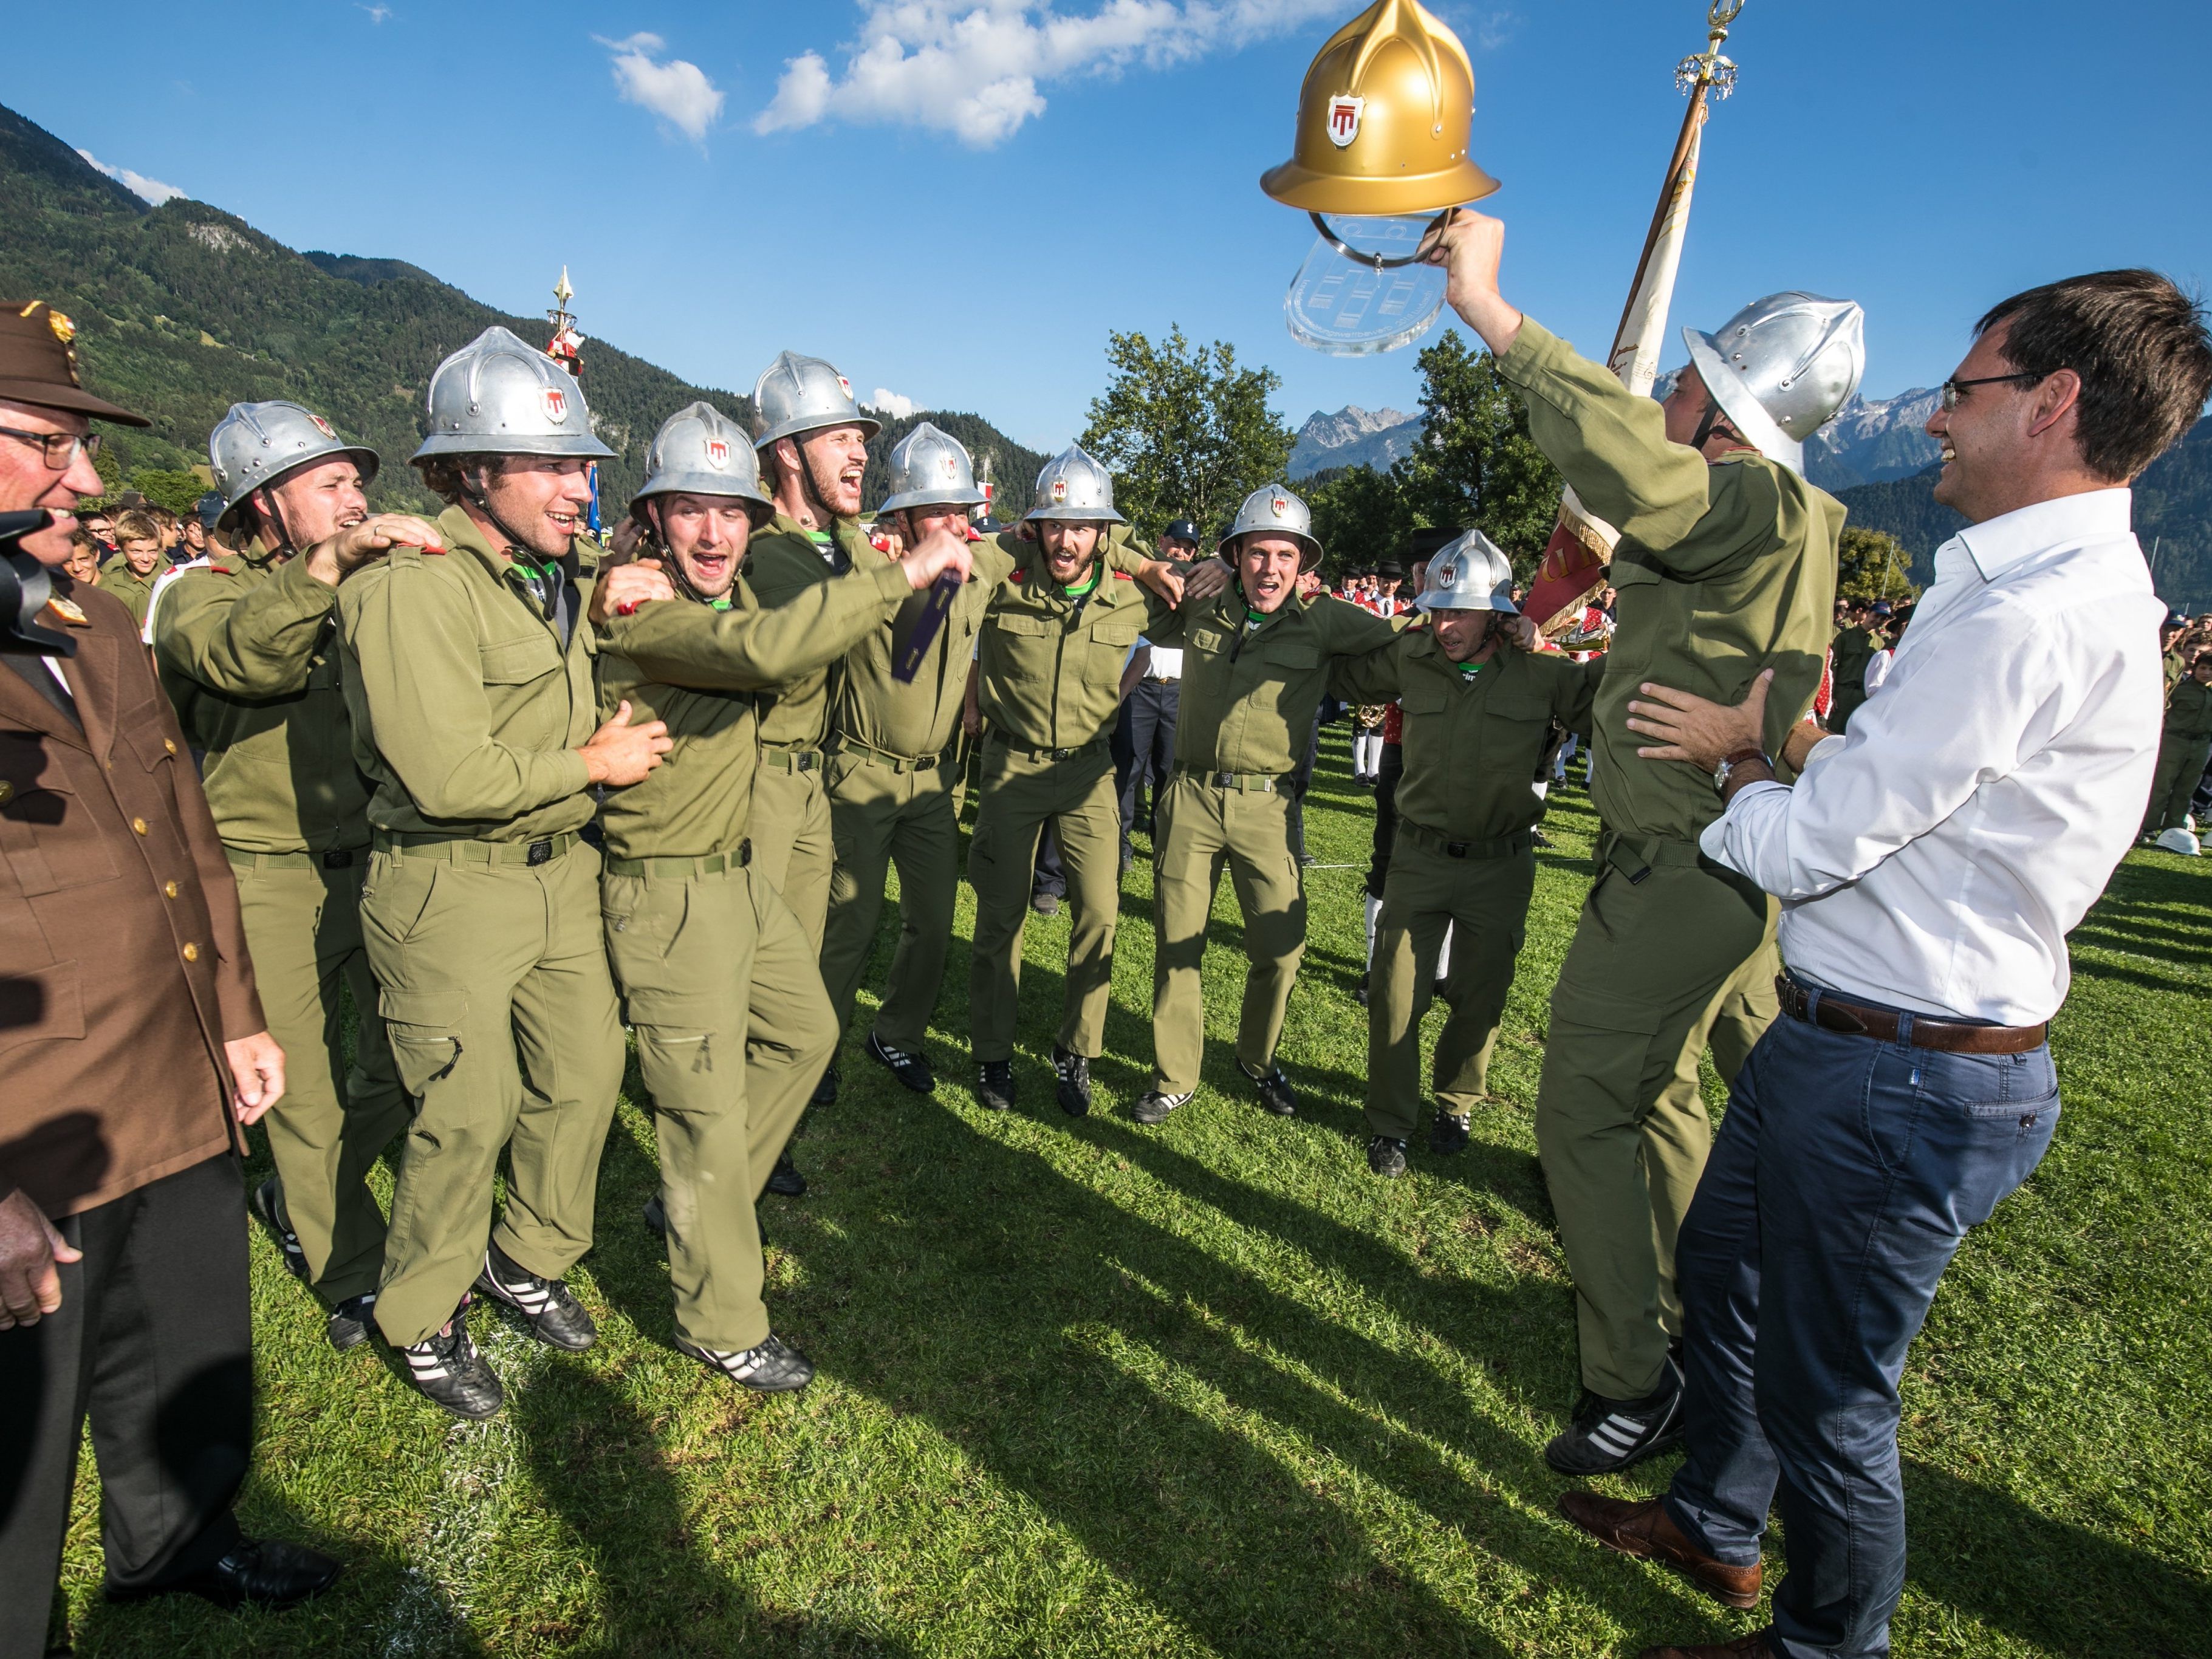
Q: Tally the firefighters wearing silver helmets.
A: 9